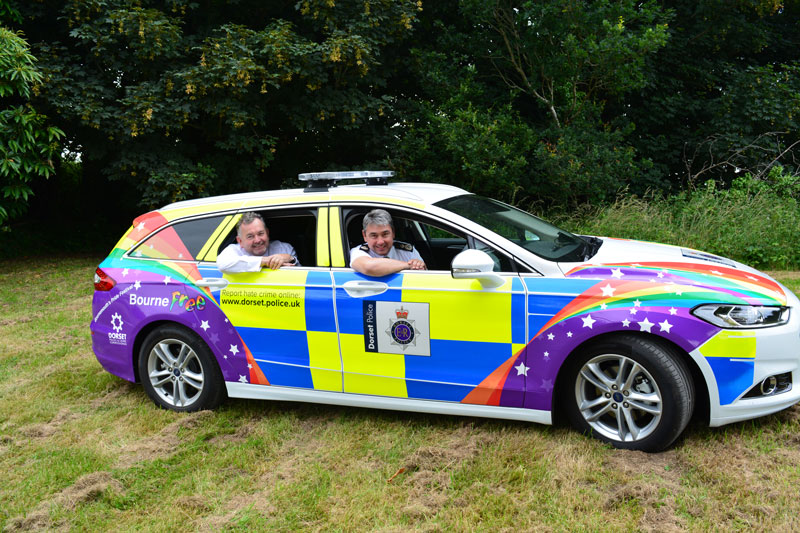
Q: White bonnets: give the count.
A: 1